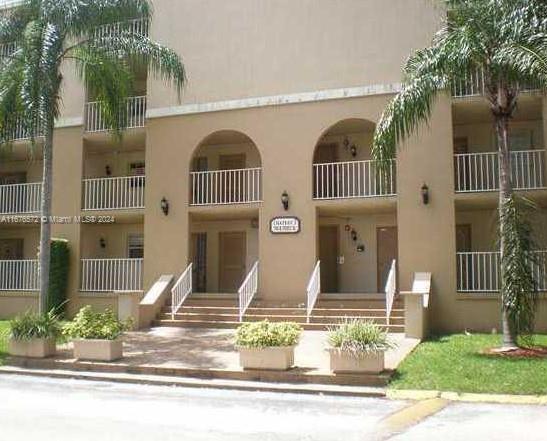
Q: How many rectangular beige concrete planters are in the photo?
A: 4